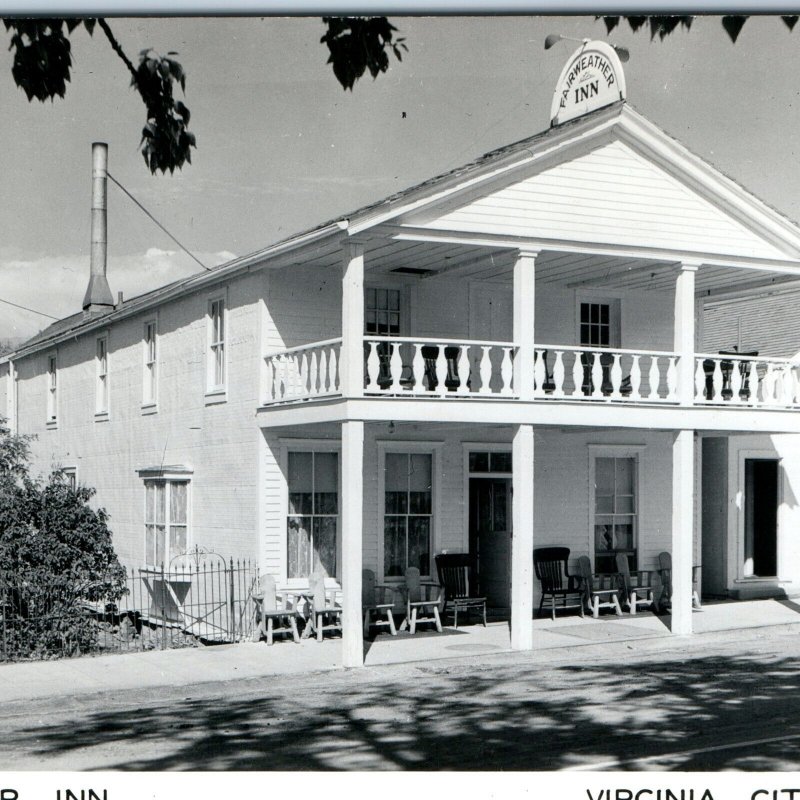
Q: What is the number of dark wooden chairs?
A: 2